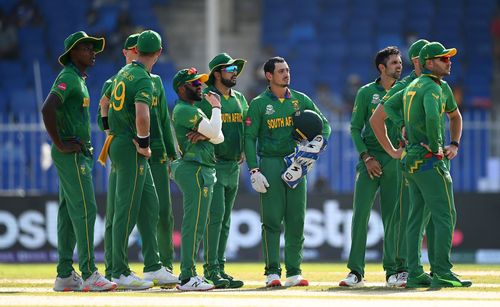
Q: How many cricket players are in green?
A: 9